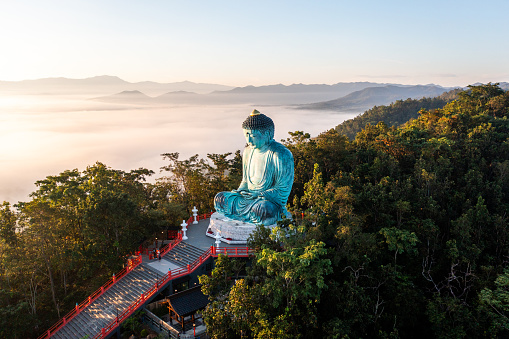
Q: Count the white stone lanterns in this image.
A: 3